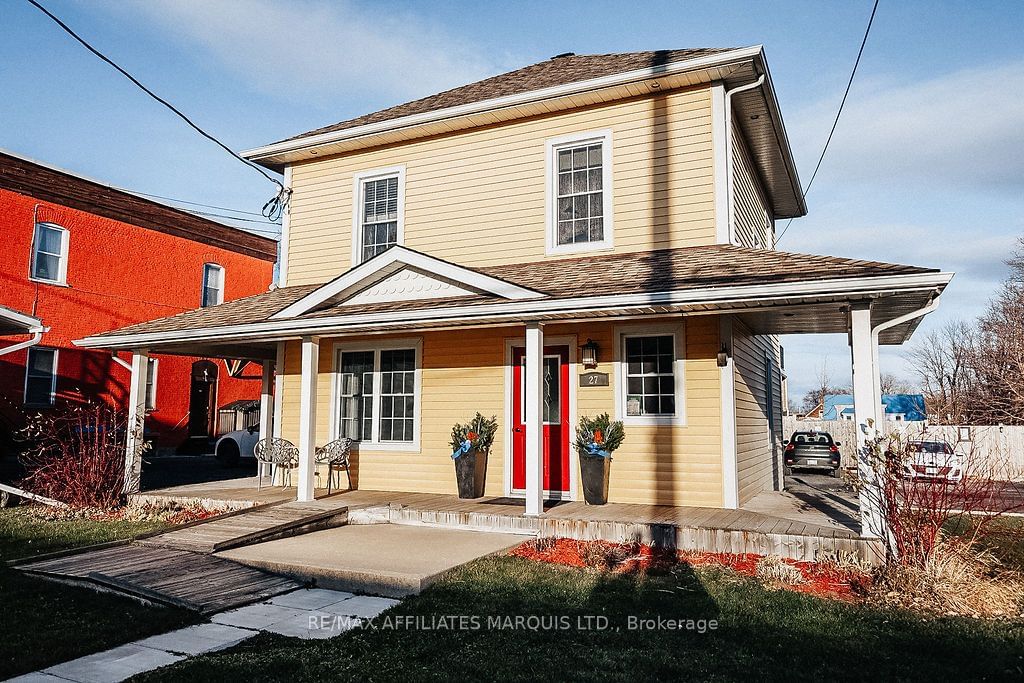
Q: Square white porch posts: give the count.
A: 5